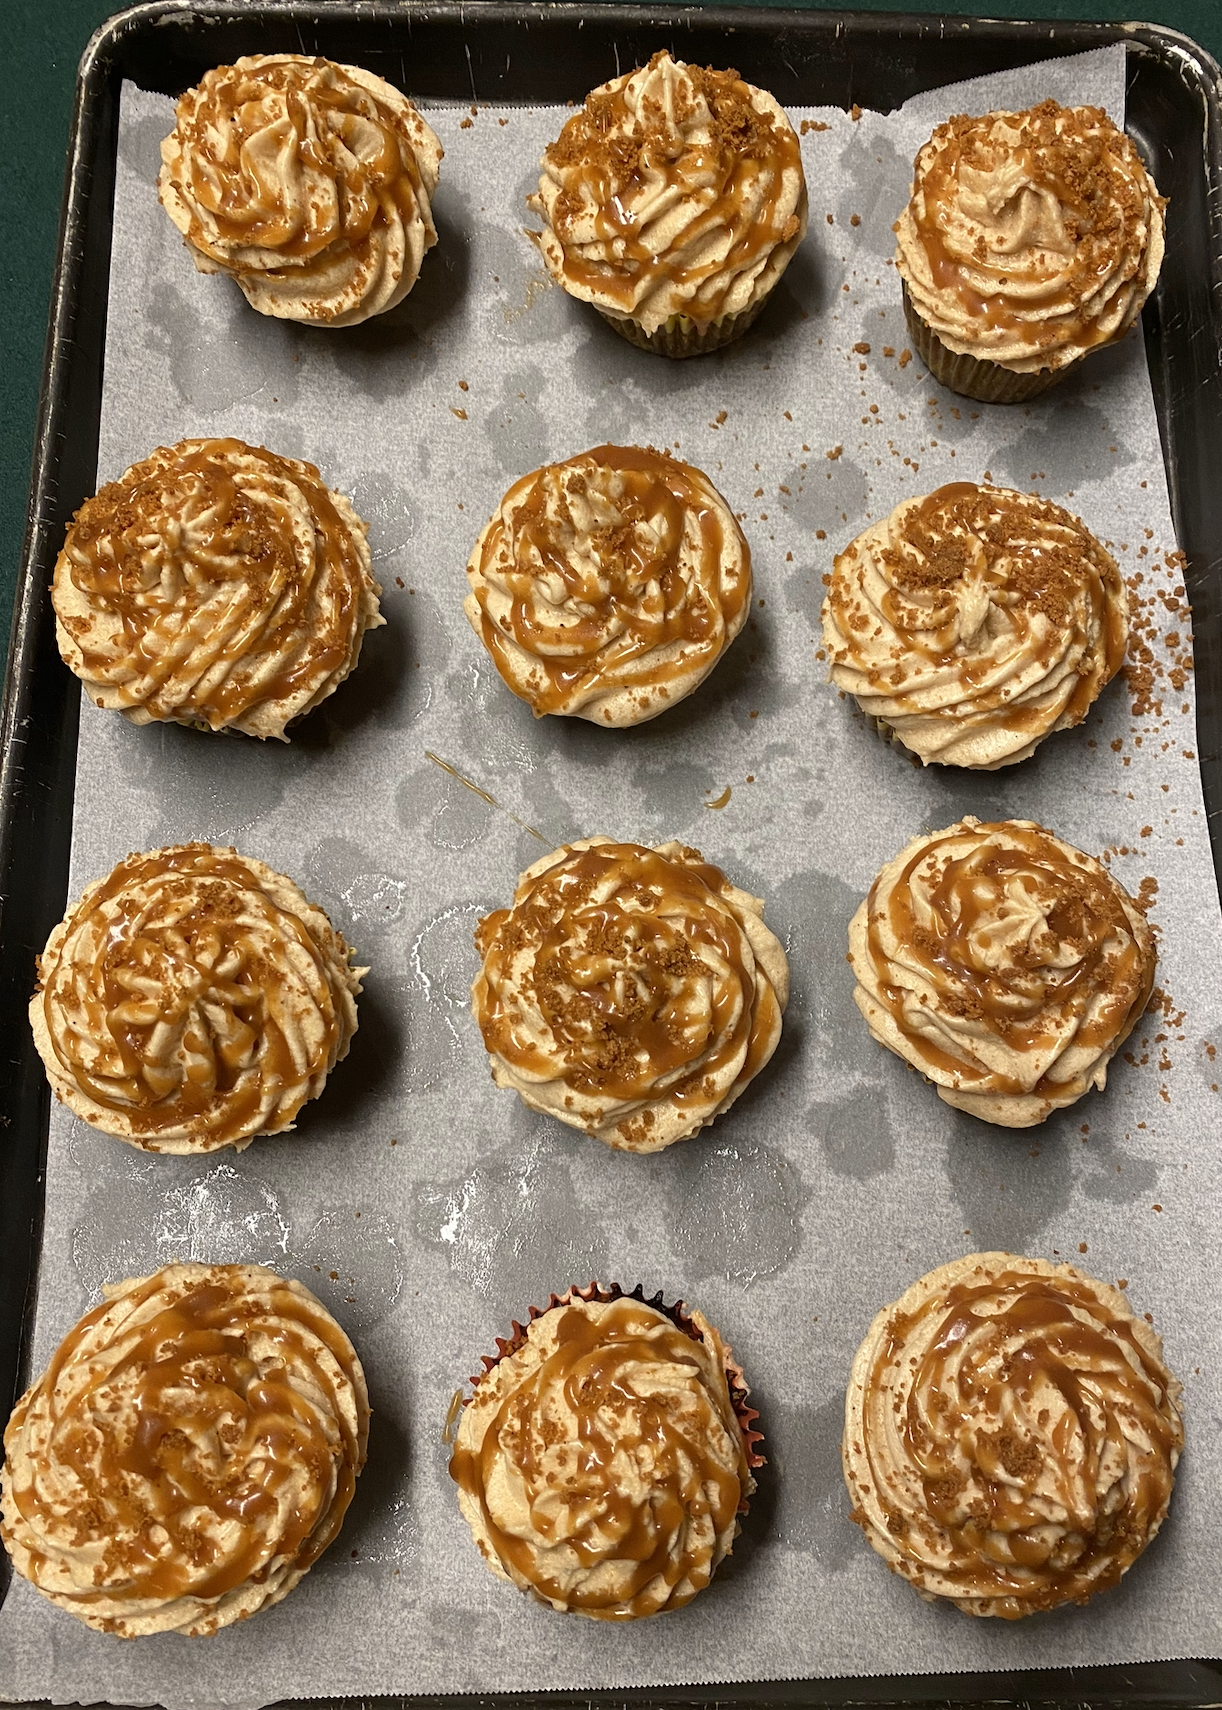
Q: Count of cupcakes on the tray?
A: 12